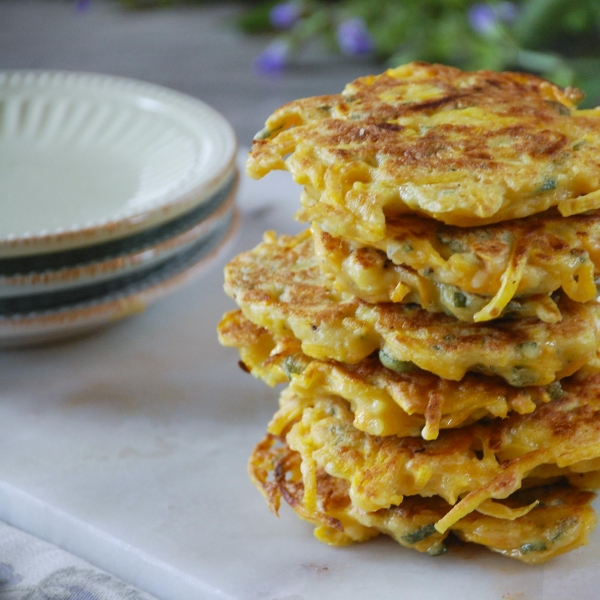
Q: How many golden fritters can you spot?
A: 6